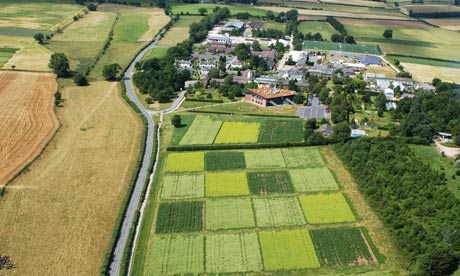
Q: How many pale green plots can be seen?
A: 9